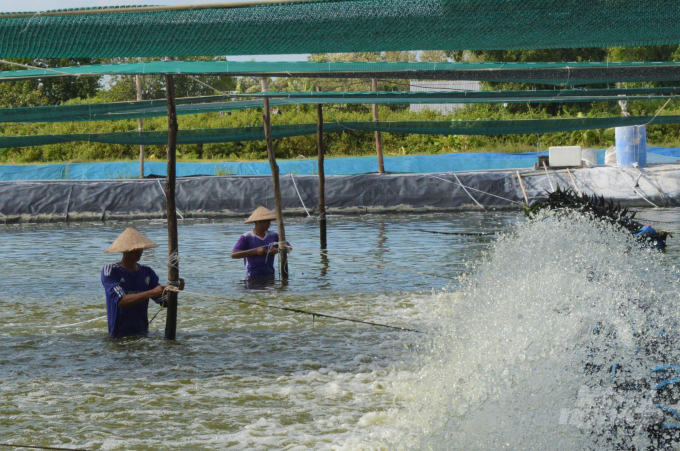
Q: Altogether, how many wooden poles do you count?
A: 5